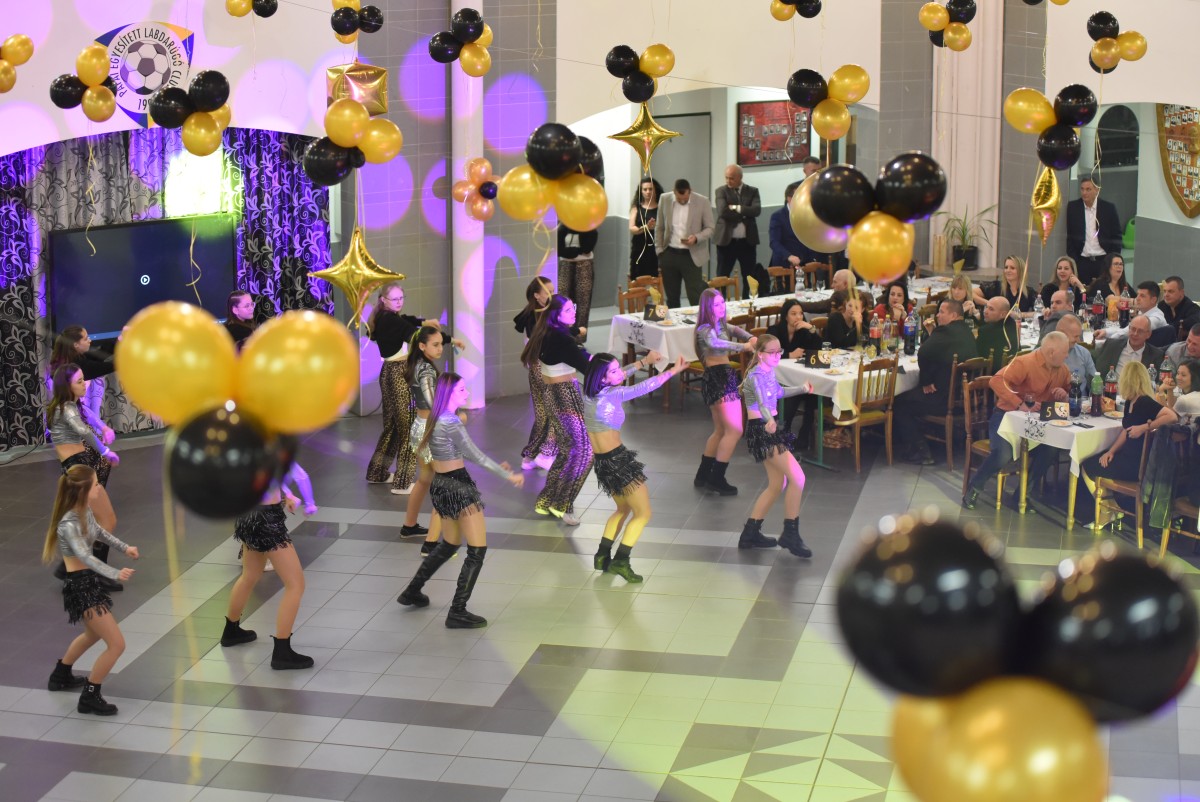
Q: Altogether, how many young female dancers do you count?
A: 13